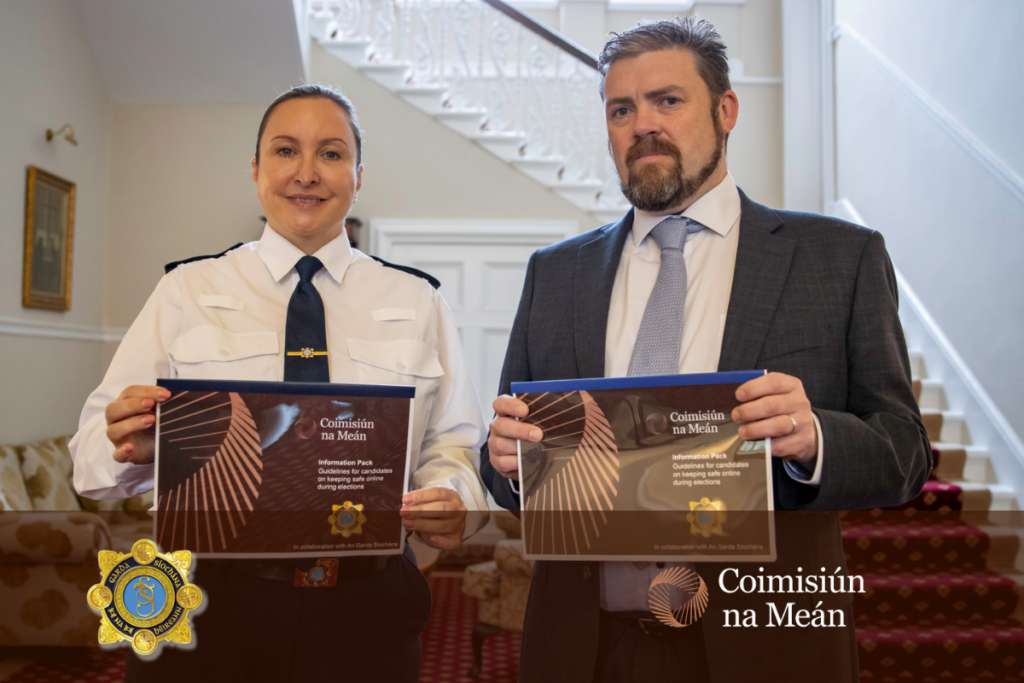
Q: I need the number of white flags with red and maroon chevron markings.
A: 0